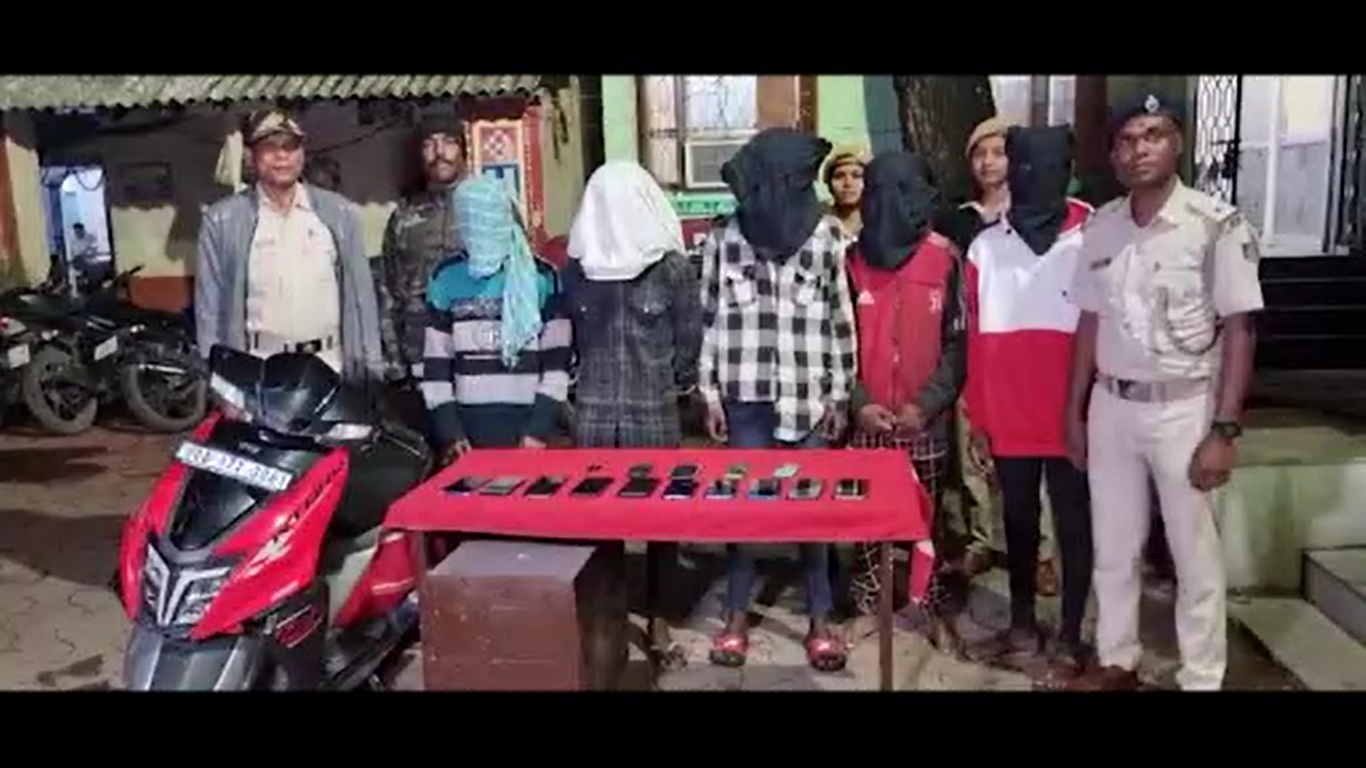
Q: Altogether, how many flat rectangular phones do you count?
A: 14